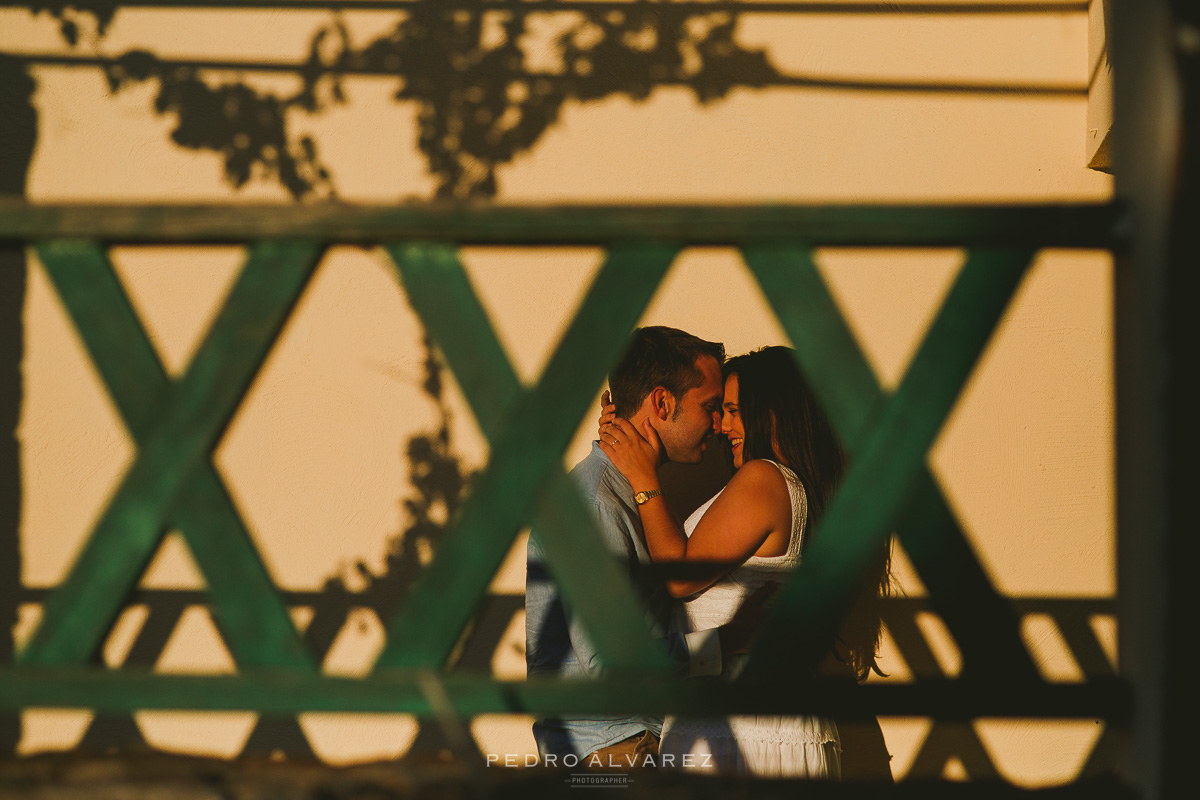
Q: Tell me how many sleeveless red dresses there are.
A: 0